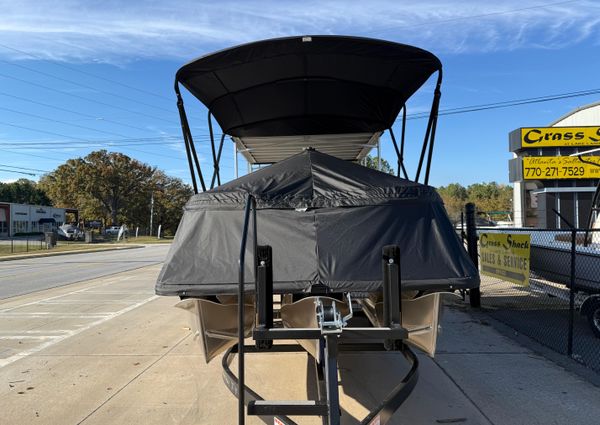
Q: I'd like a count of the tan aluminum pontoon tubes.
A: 3